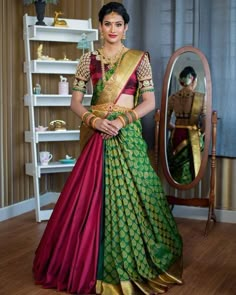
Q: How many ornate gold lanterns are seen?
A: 0